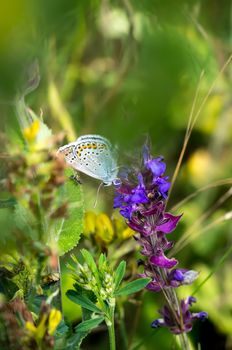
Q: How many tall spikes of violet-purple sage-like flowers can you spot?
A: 1